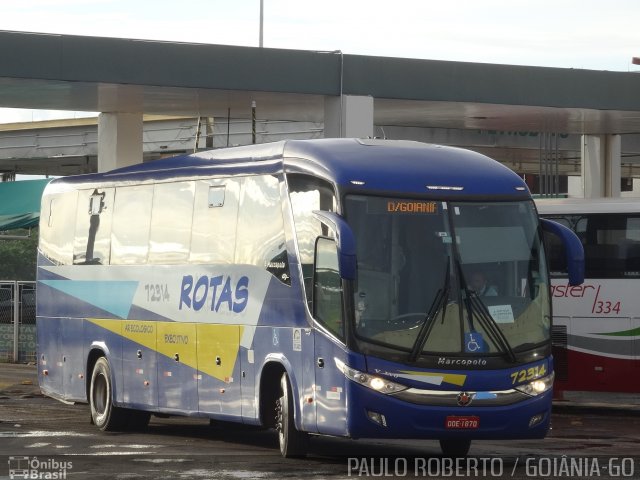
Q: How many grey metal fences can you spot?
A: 1